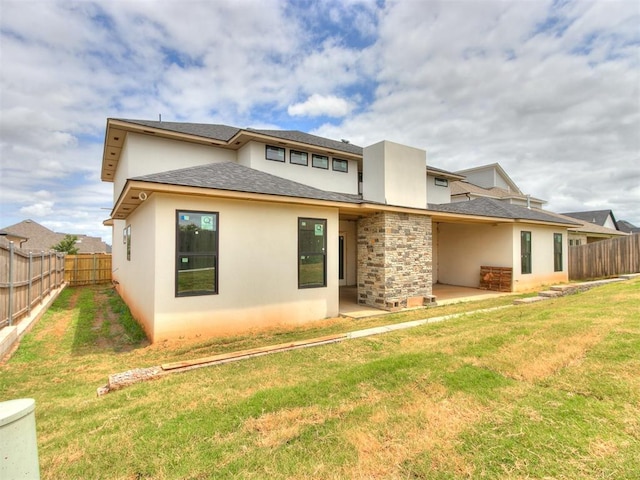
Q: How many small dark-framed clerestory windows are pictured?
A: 5